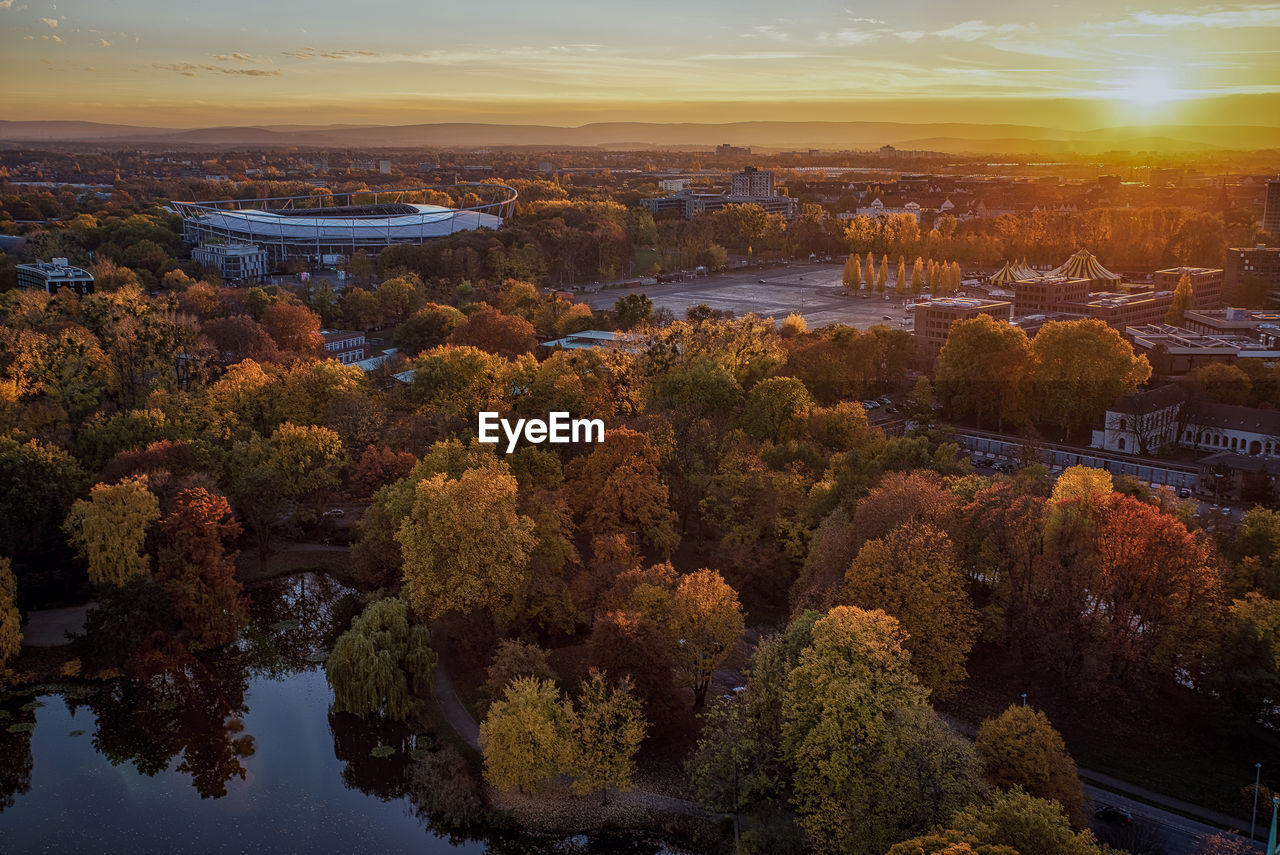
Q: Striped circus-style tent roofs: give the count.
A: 4